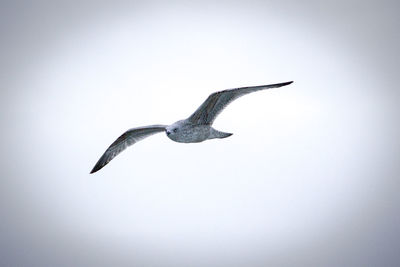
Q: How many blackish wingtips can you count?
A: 2